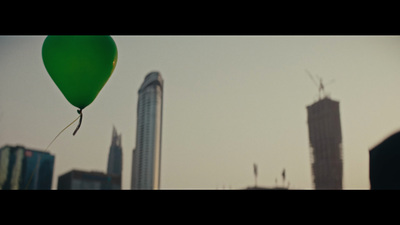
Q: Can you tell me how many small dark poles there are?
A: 2